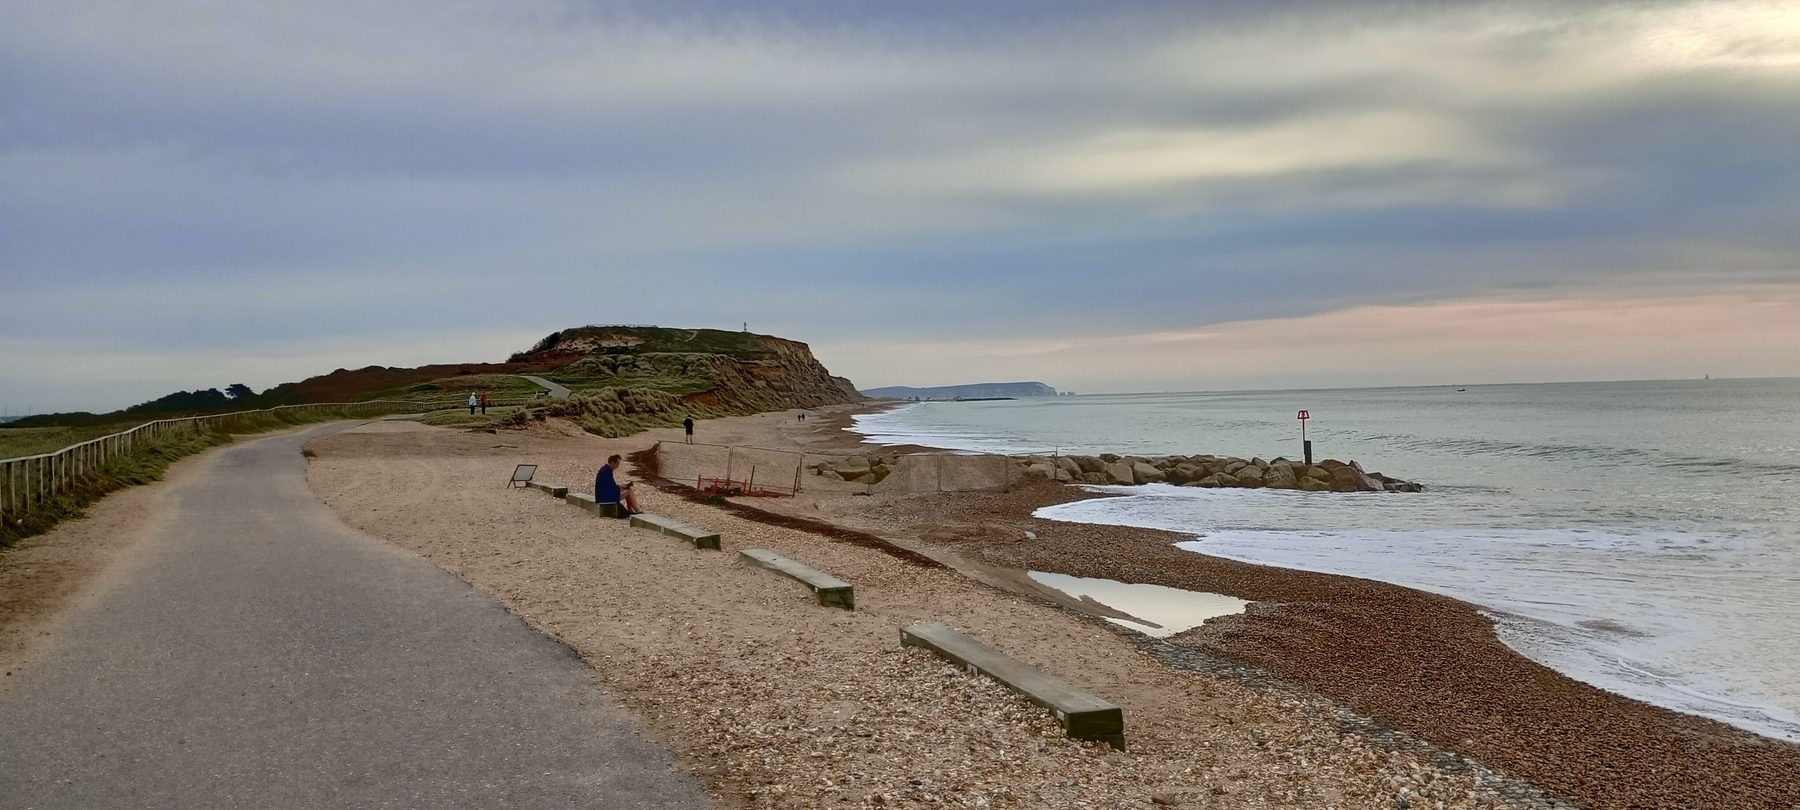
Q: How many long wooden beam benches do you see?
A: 5